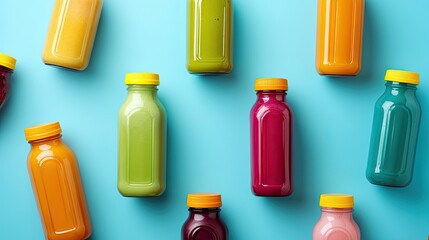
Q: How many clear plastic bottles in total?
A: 10